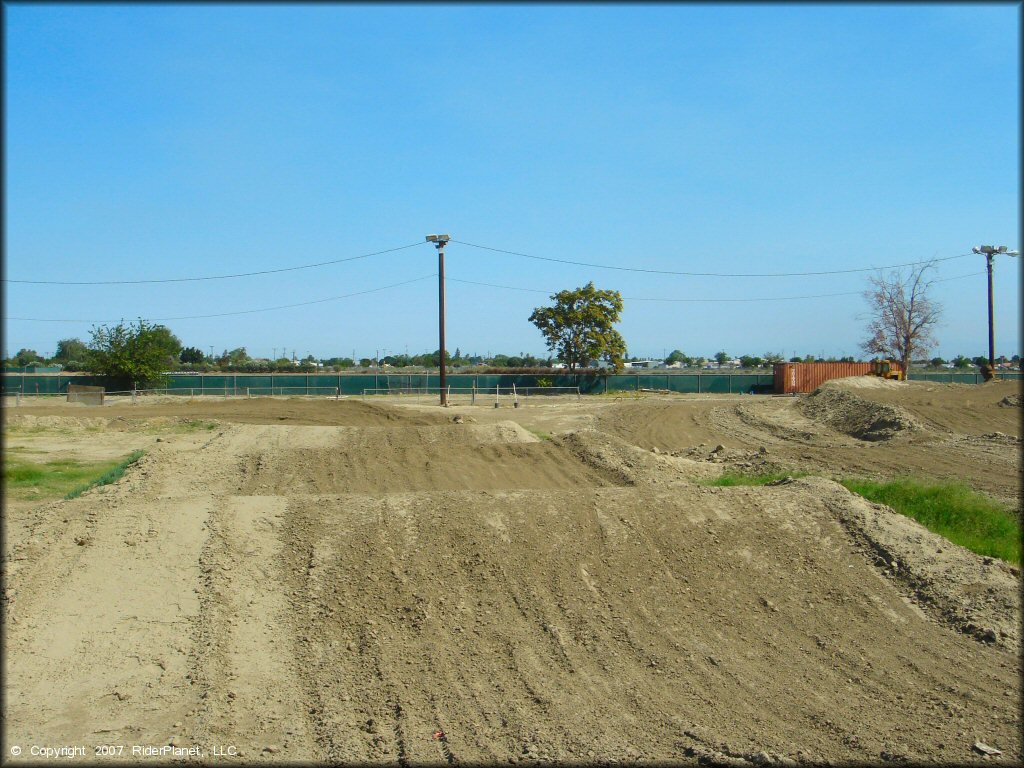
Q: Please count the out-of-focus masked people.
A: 0